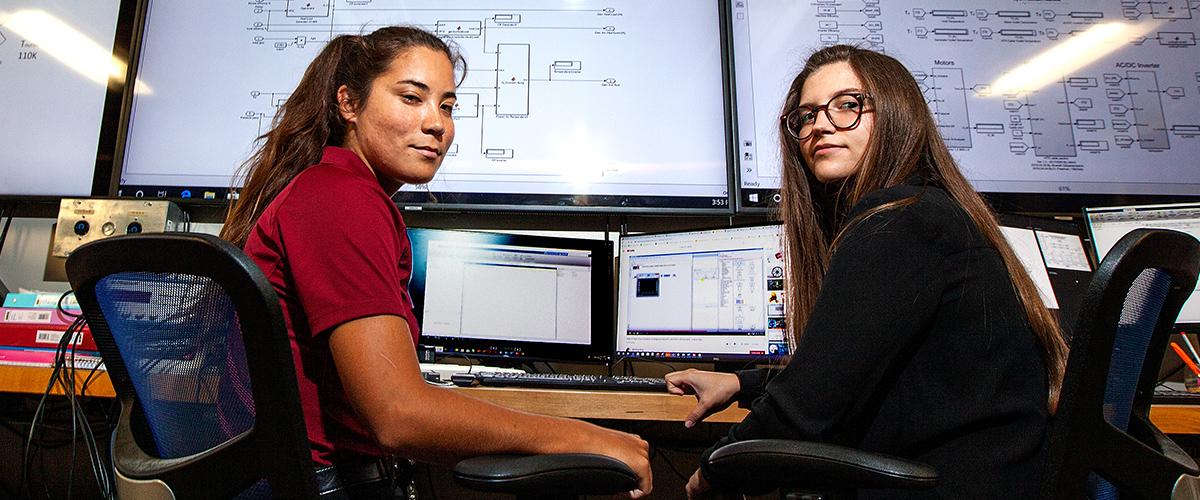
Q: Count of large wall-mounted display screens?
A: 3